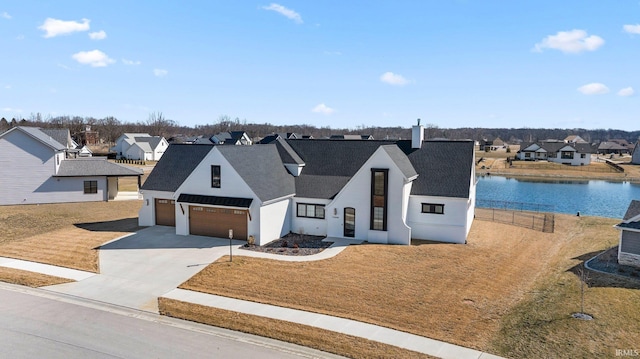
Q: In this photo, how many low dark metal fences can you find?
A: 1